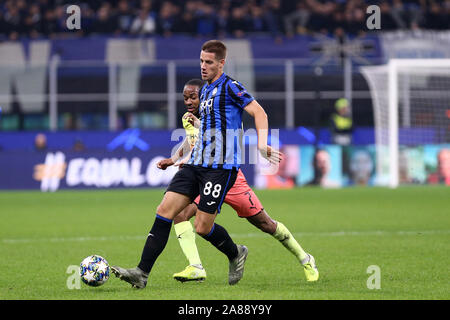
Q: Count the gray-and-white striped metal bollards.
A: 0